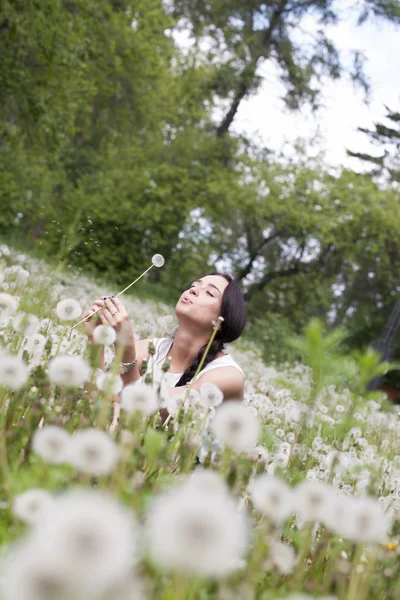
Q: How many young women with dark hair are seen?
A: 1